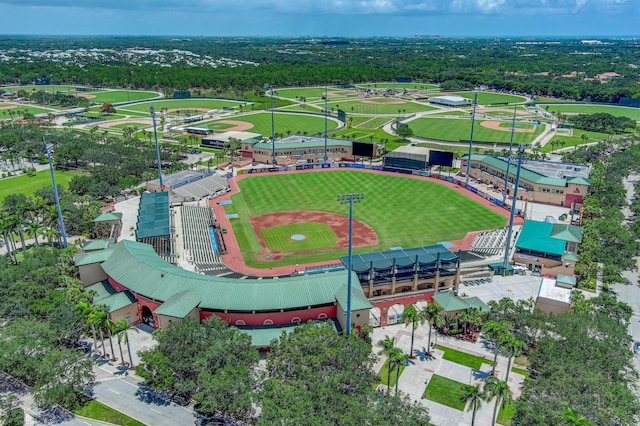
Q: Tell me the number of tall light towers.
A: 8